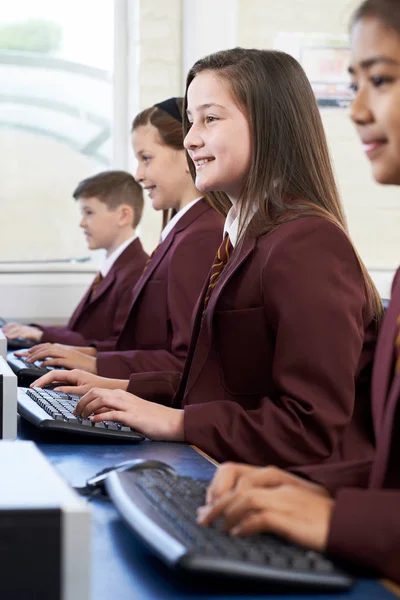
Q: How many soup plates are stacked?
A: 0